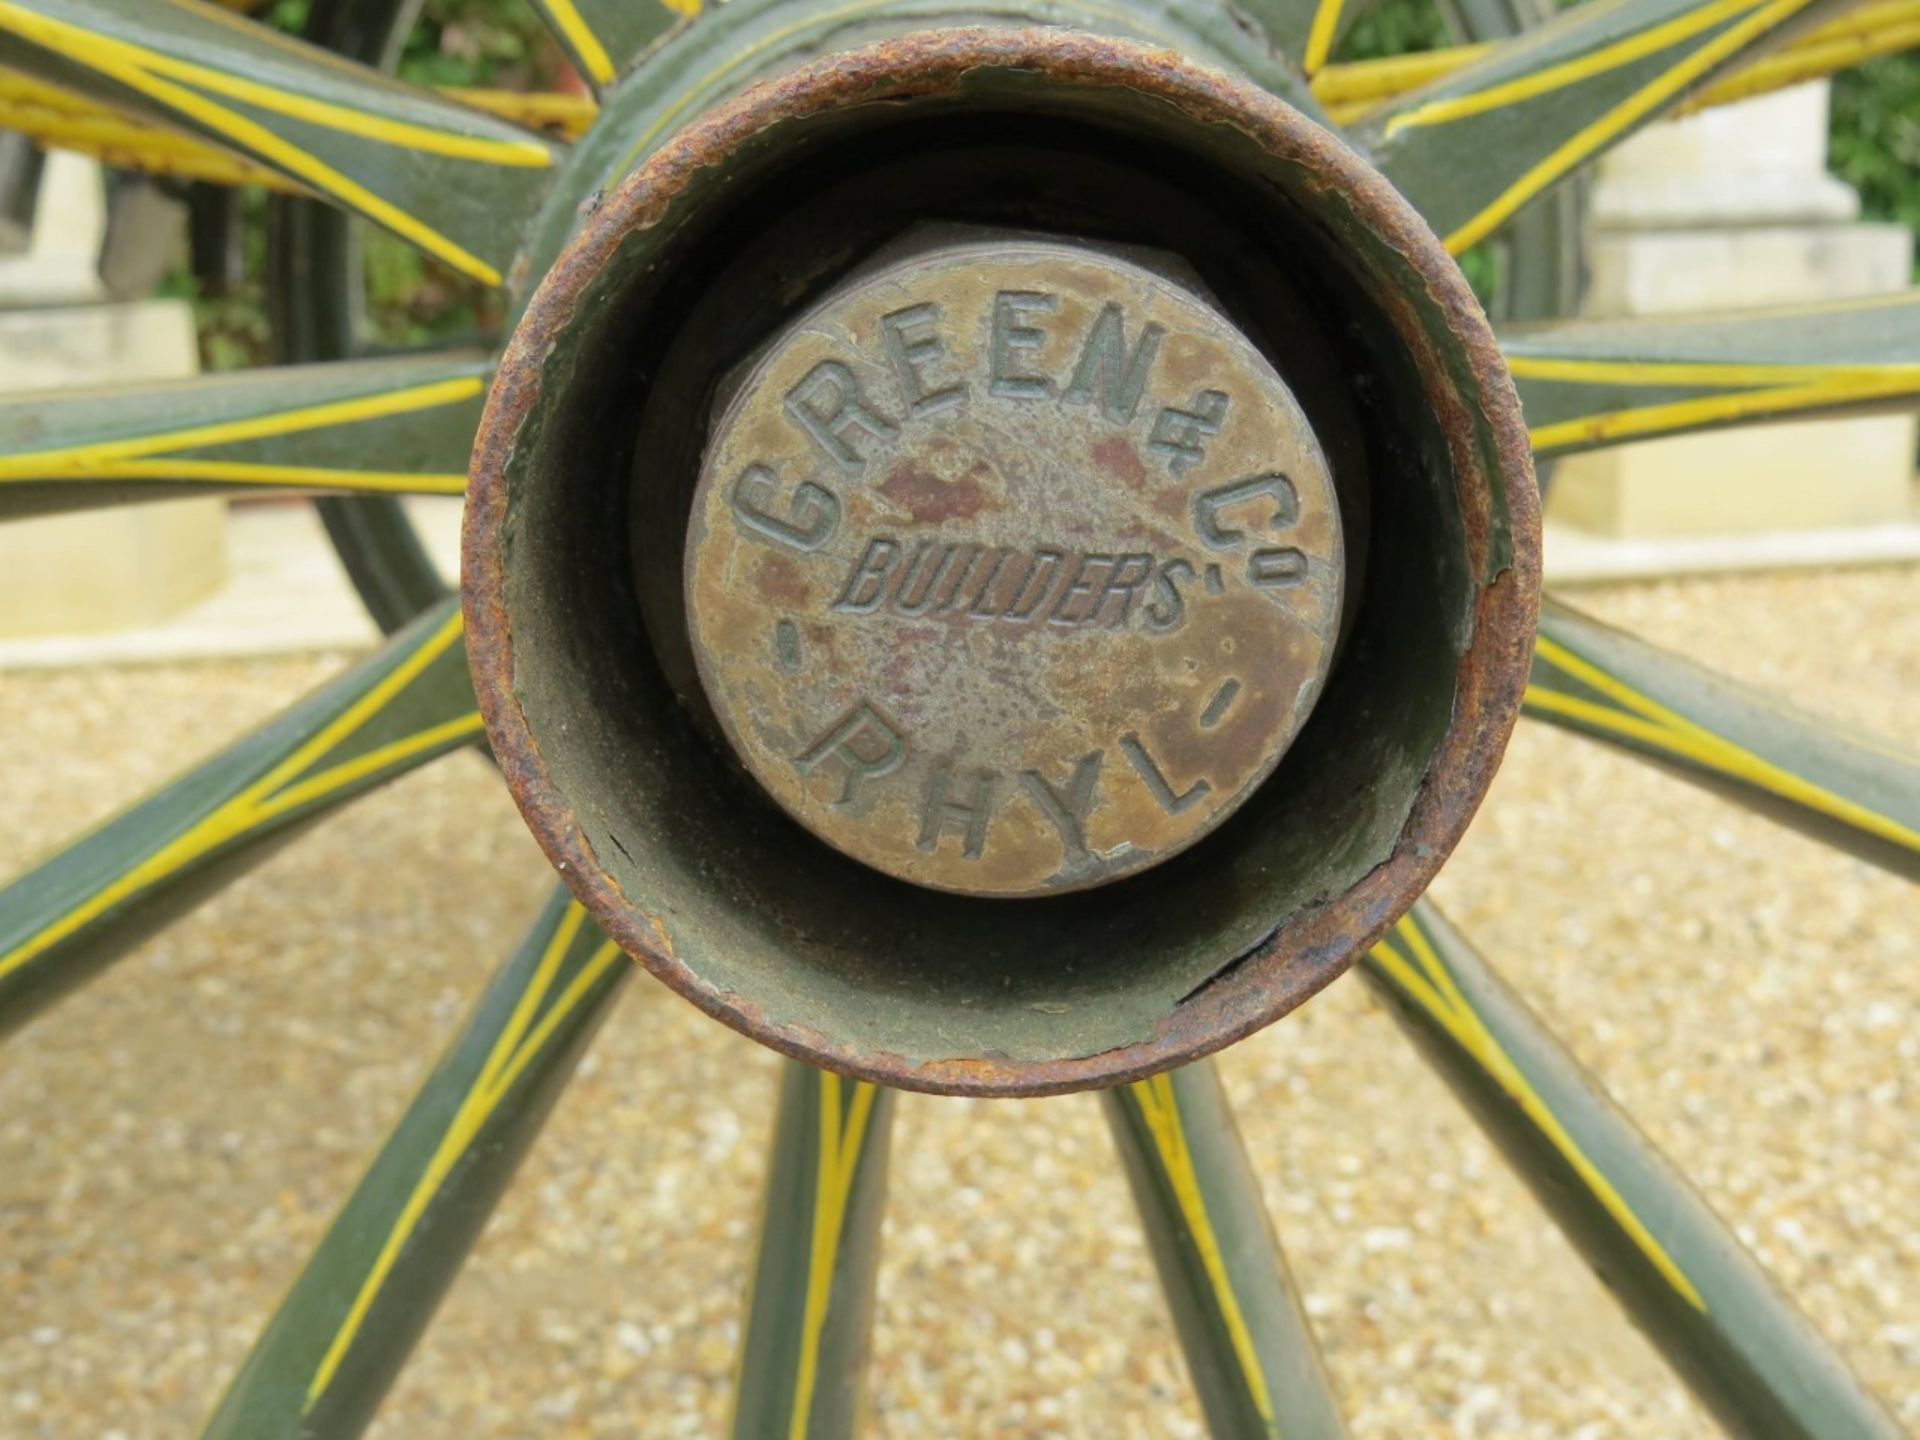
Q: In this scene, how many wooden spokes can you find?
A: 12